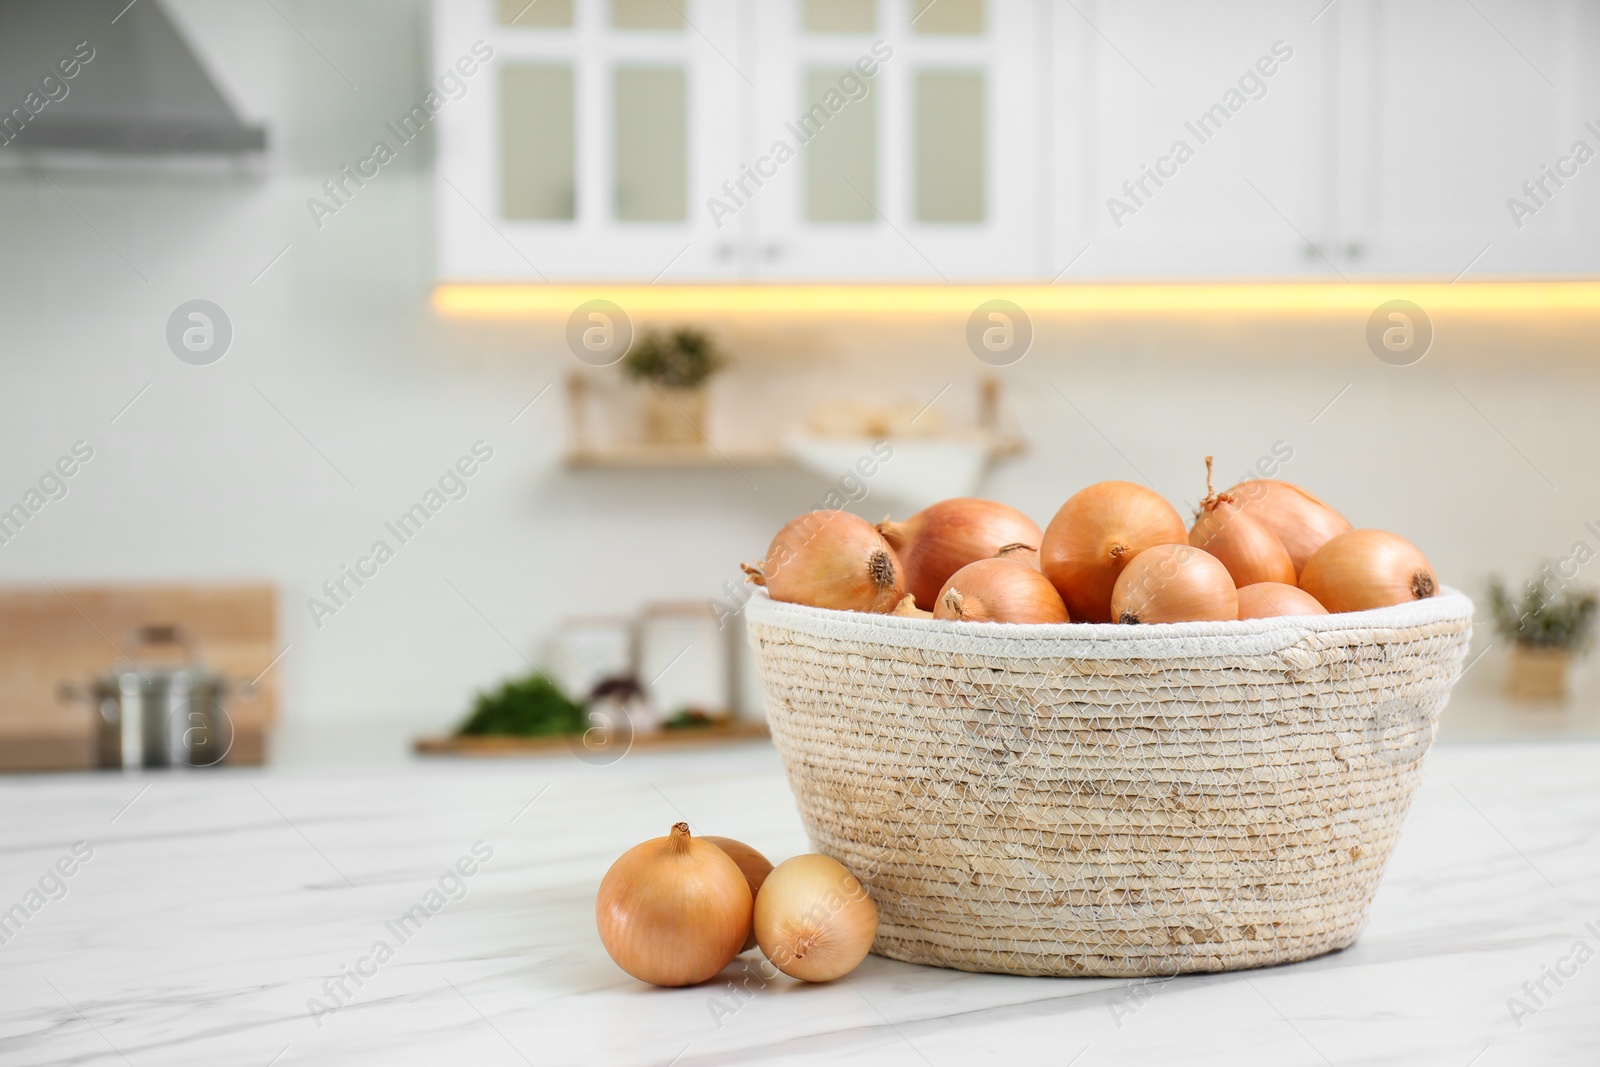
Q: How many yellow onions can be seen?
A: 14